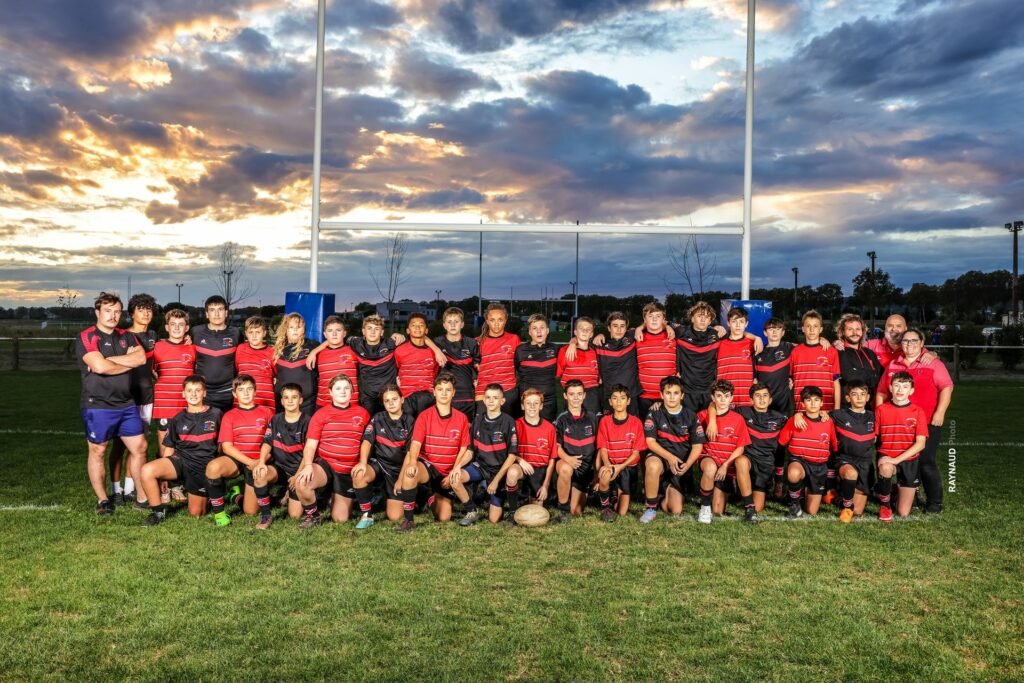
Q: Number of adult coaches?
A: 4